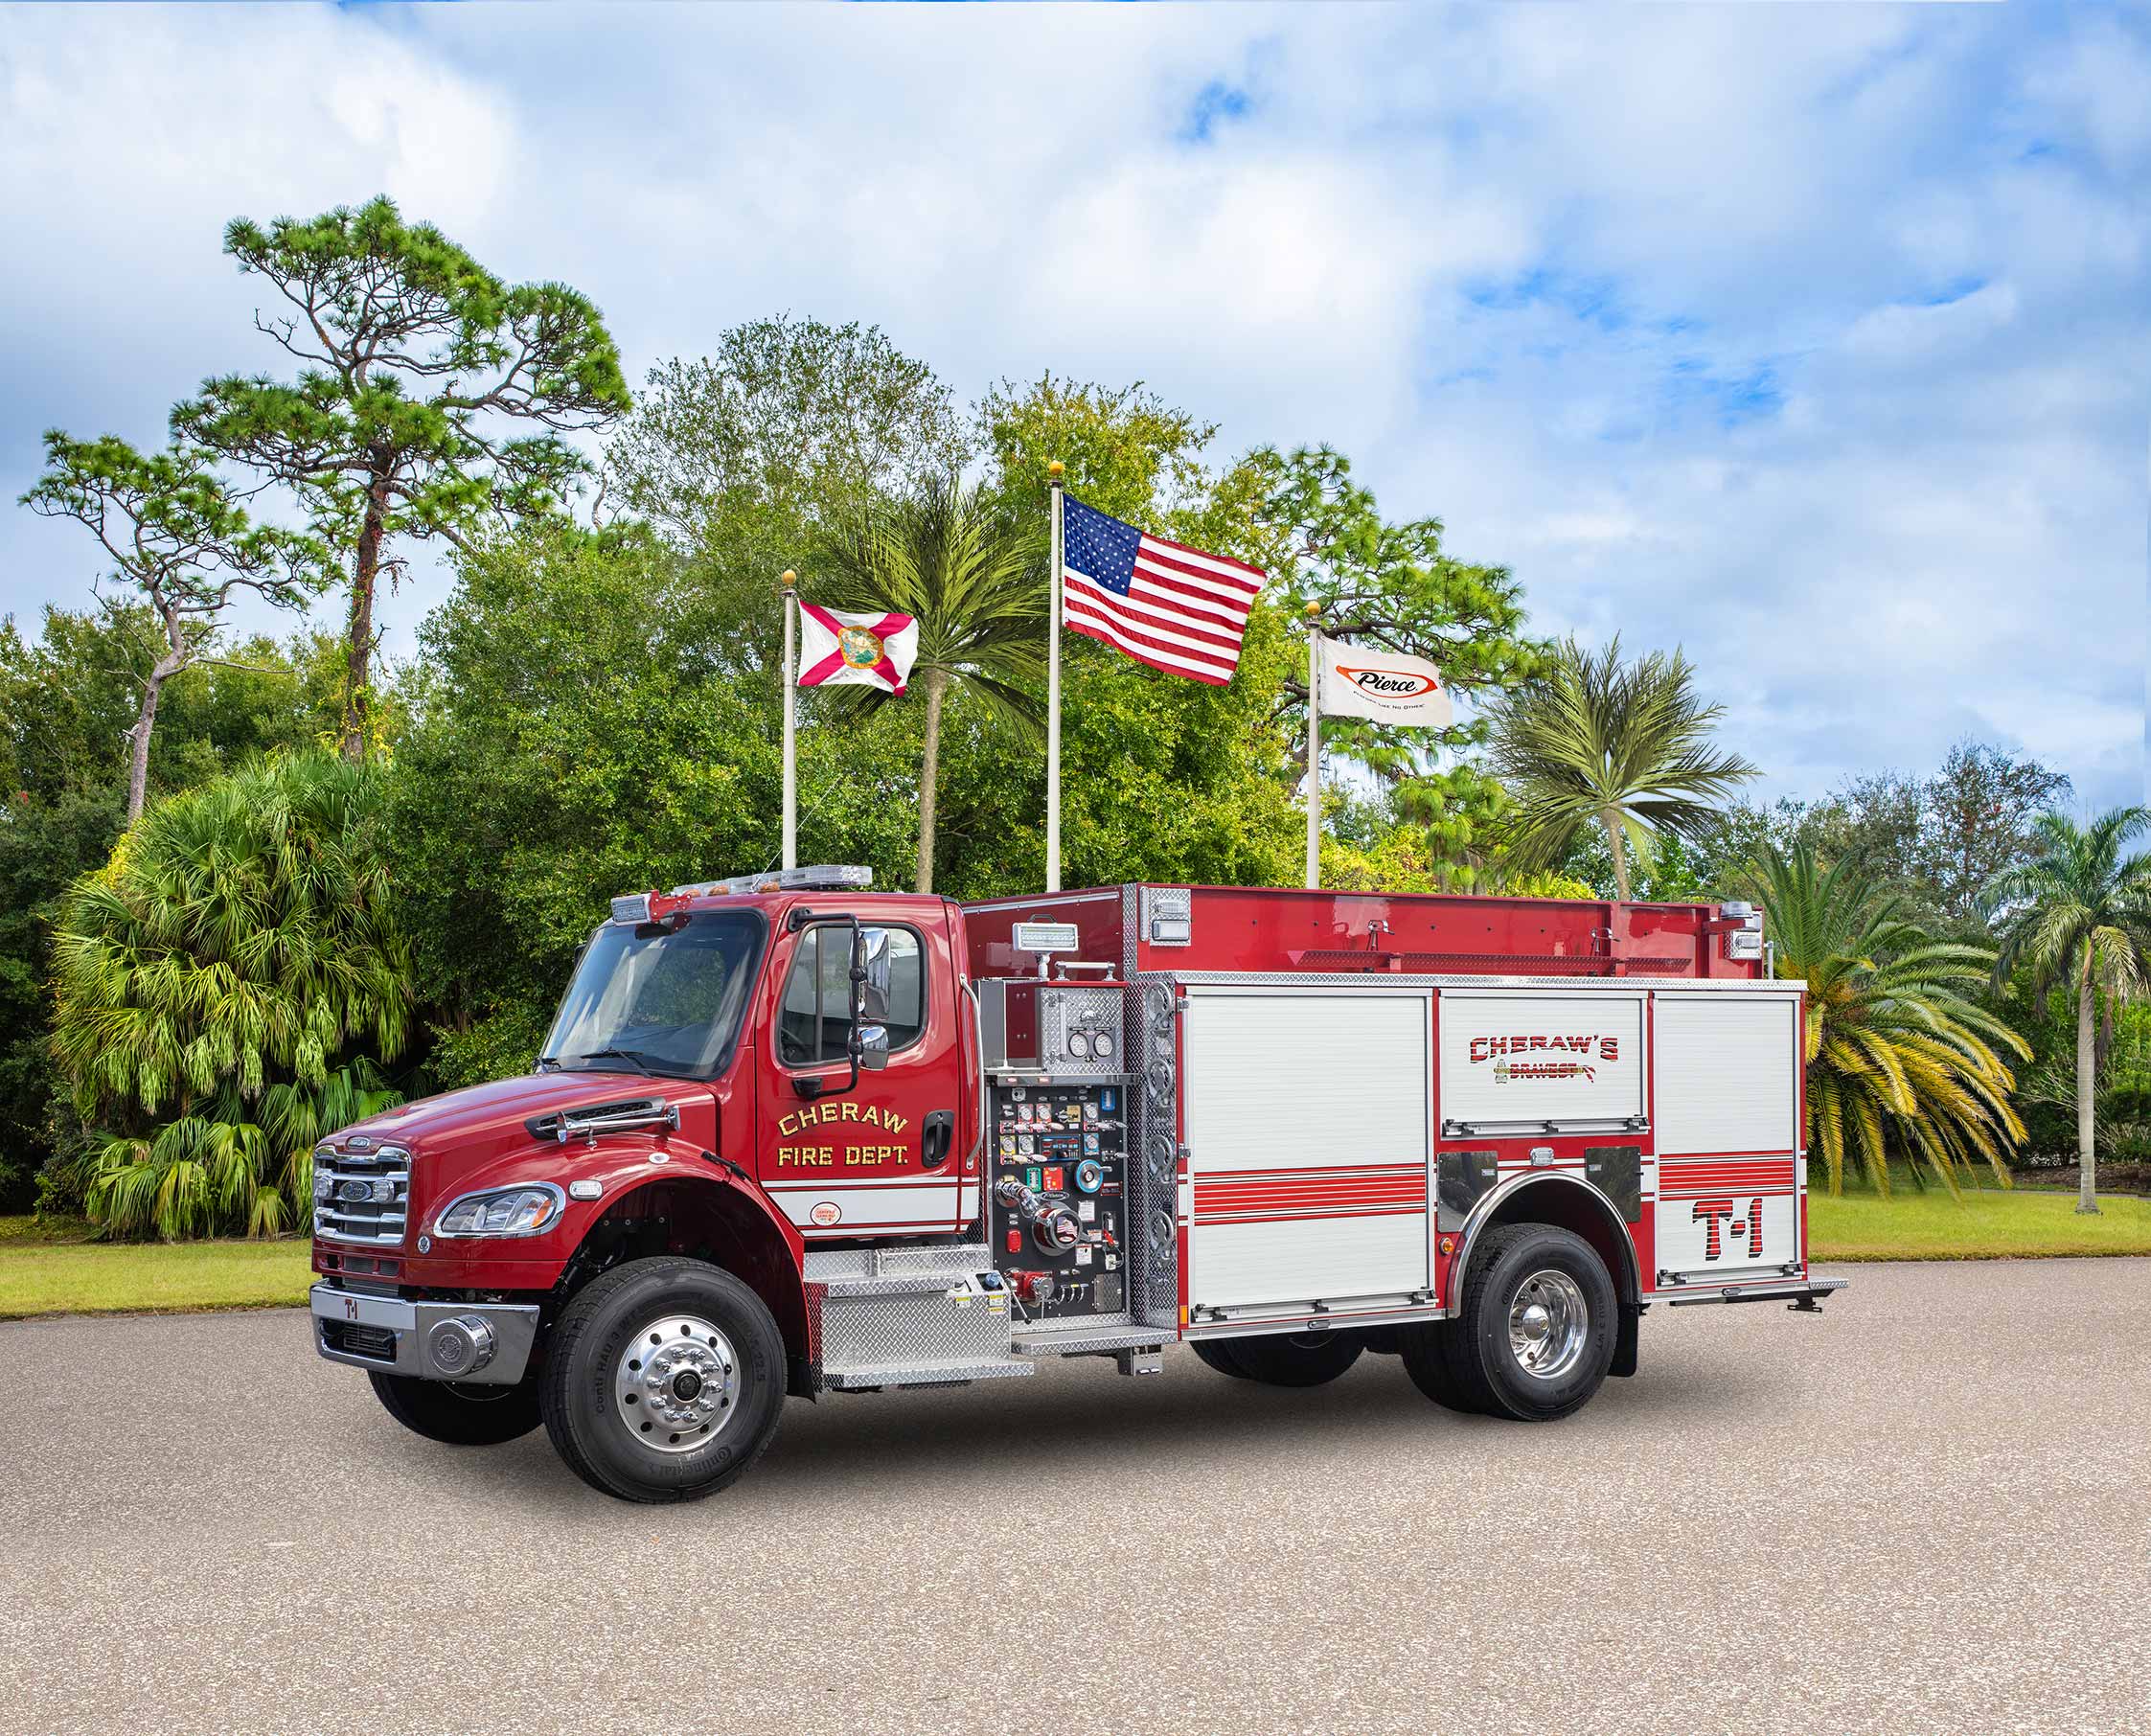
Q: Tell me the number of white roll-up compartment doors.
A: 3